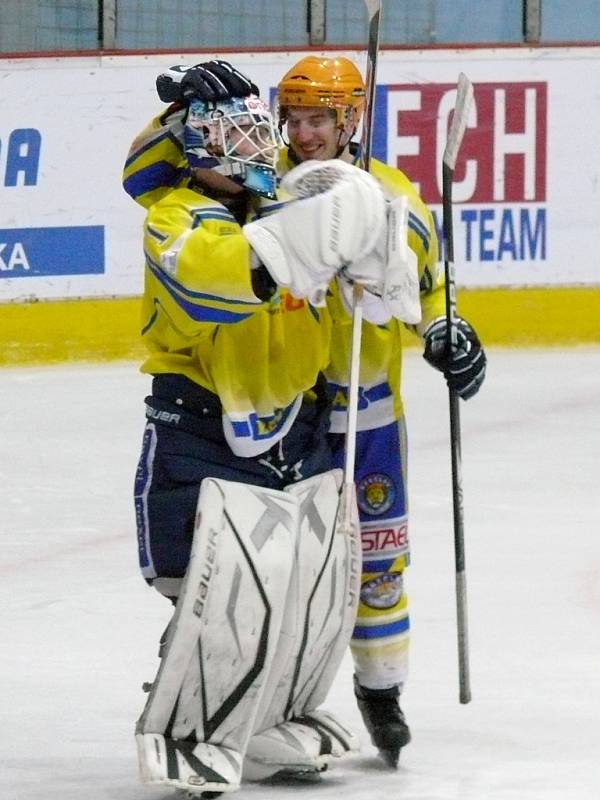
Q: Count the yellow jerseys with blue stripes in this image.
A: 2